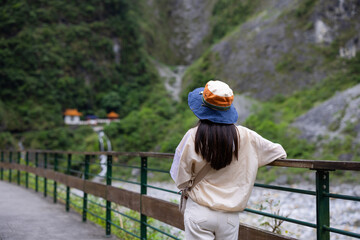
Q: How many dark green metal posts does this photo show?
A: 12